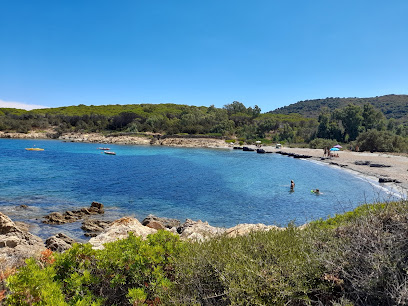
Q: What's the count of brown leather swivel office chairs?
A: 0